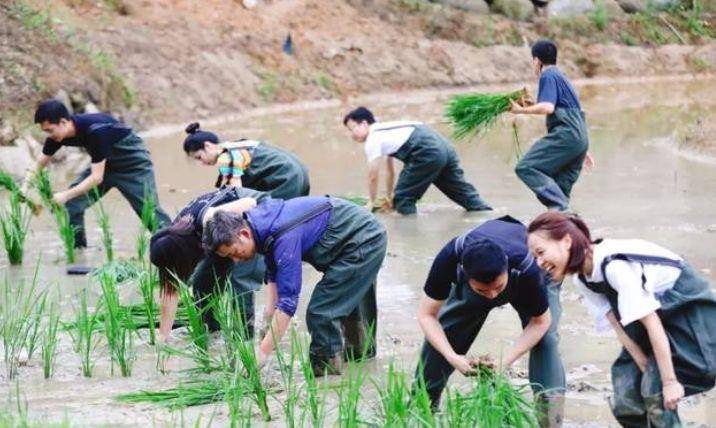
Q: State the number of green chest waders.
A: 8